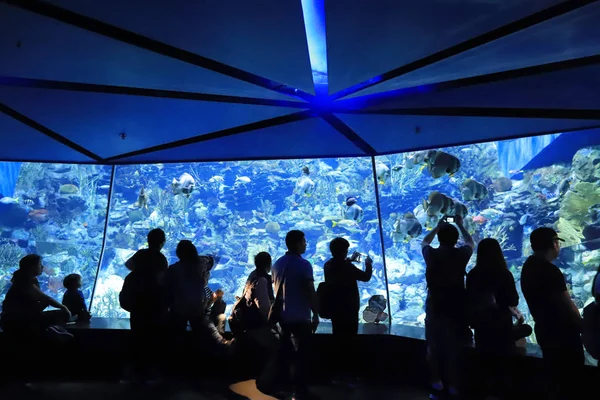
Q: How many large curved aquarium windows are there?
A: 3